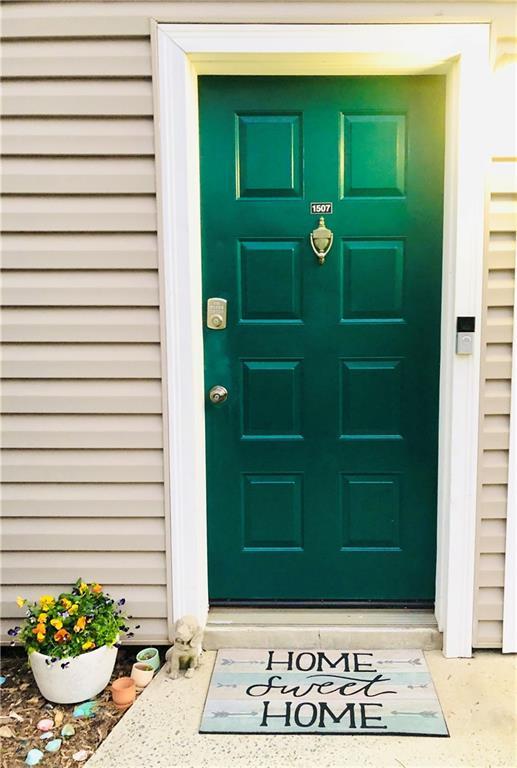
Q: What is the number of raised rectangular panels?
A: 8